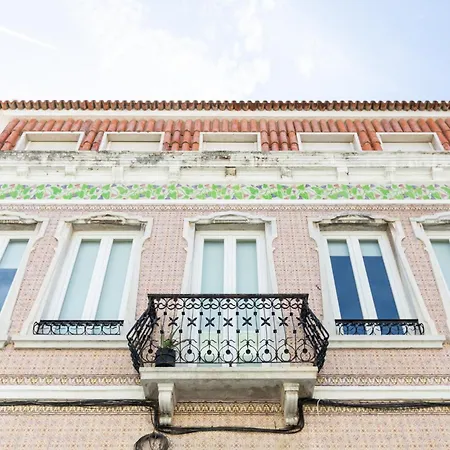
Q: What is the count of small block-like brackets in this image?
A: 9